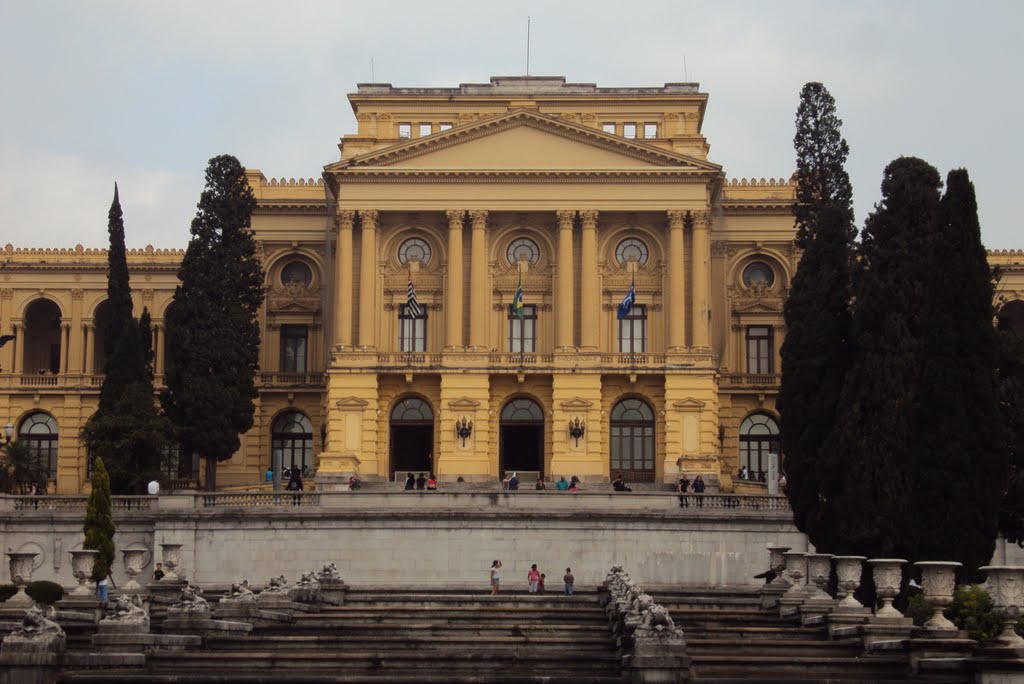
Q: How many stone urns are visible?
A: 11